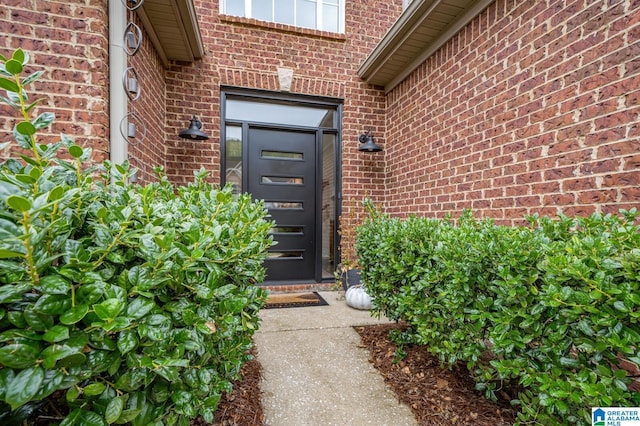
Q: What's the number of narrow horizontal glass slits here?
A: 5